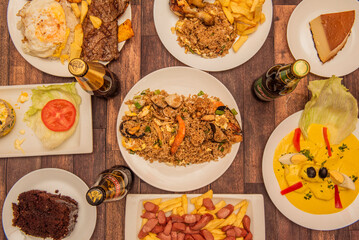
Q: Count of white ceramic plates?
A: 8